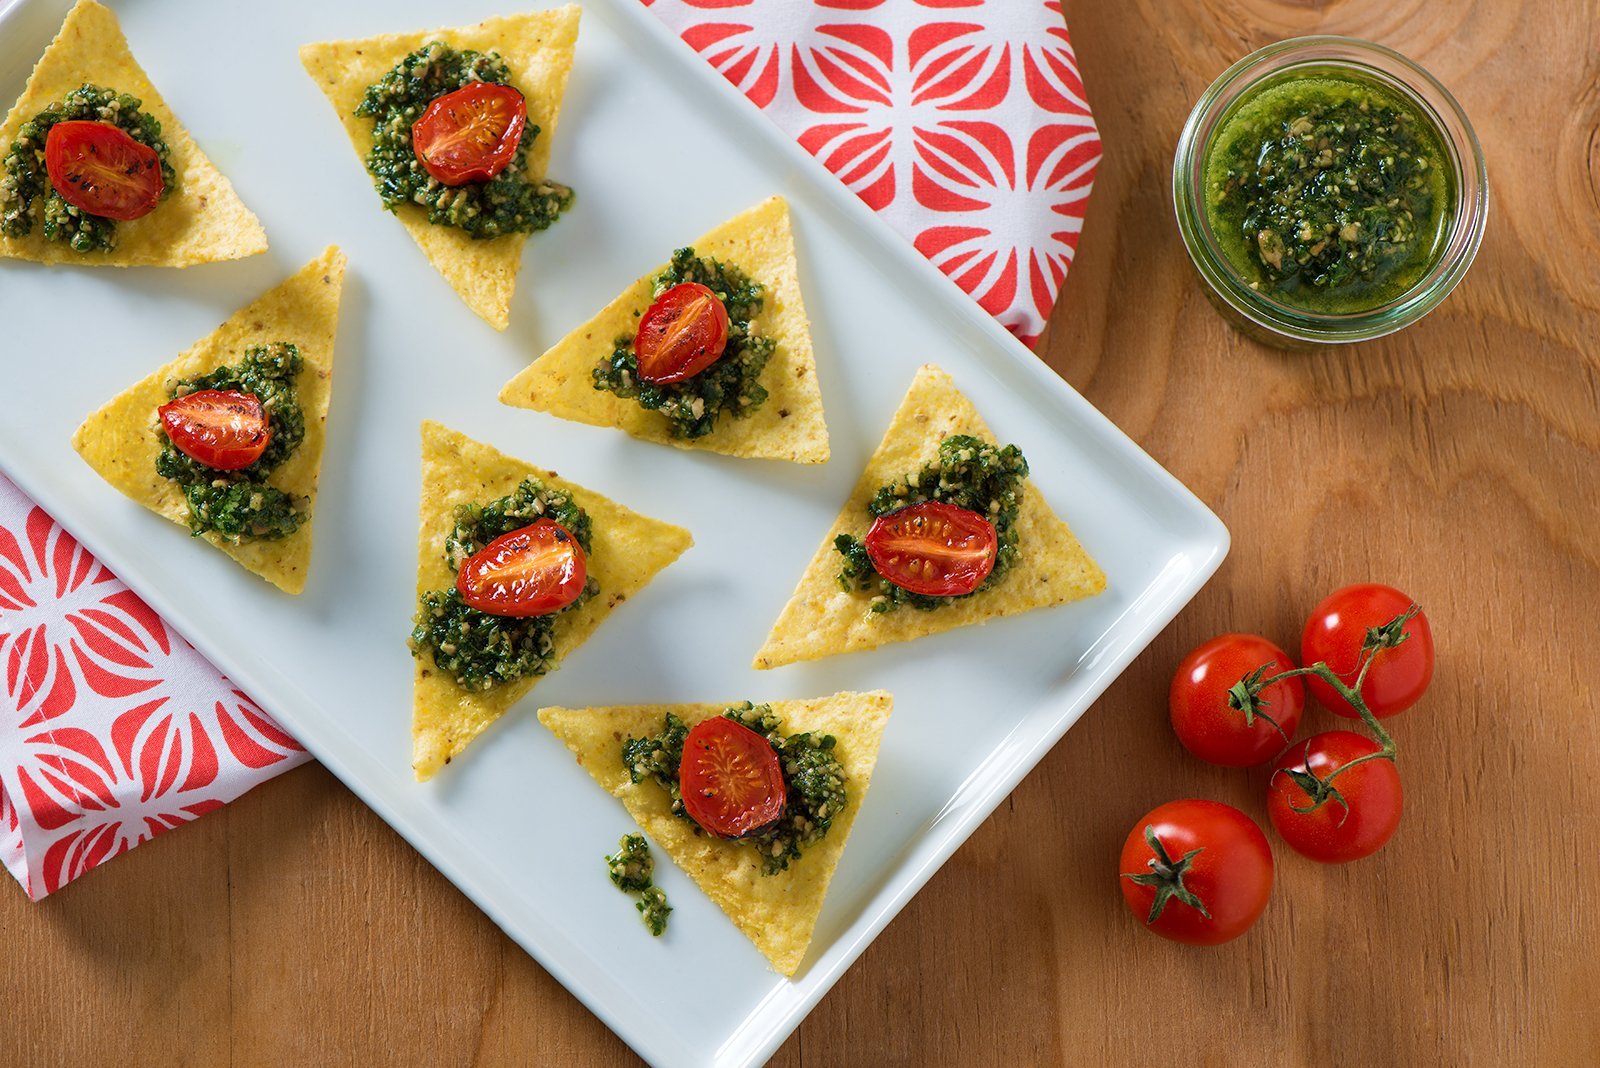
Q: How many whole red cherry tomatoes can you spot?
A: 4